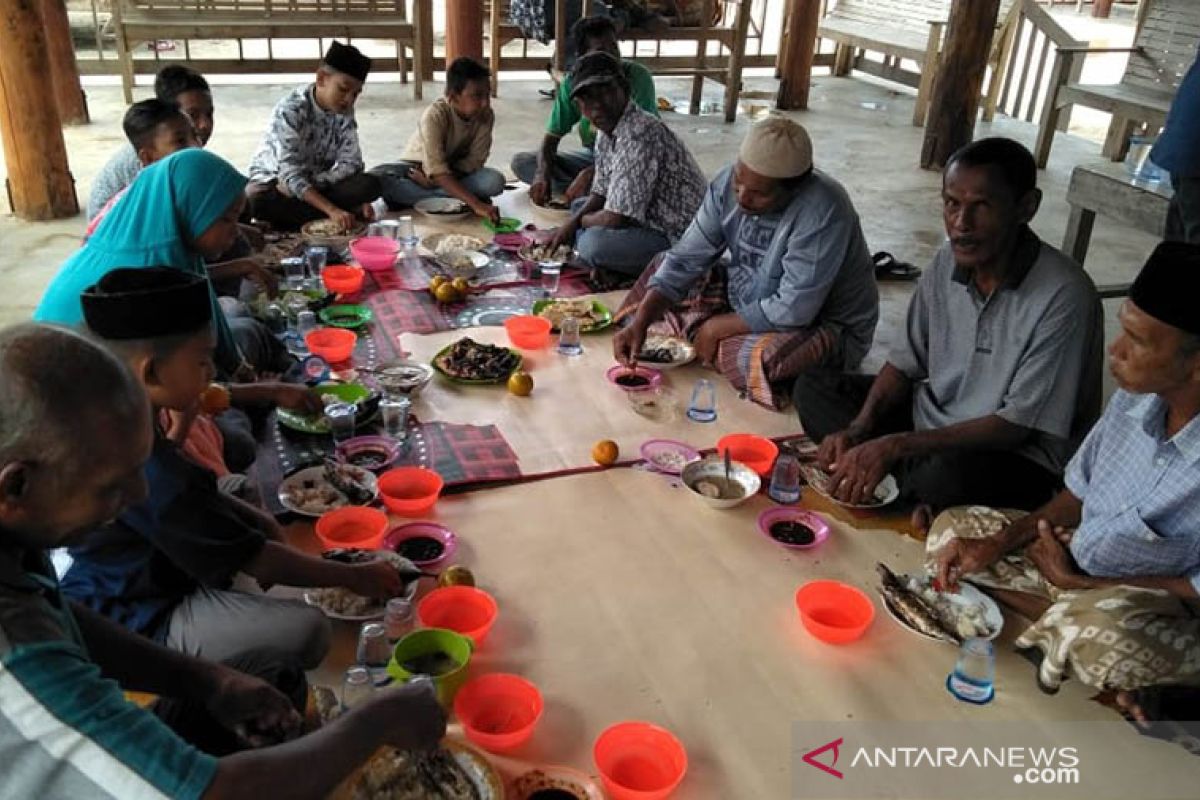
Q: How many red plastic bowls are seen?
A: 10